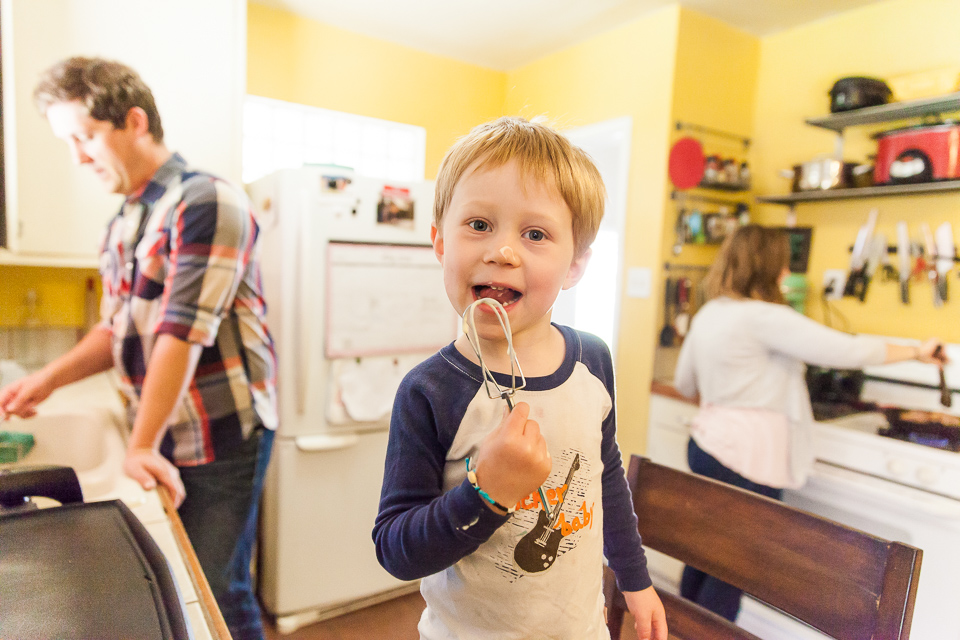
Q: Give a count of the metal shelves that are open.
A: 2